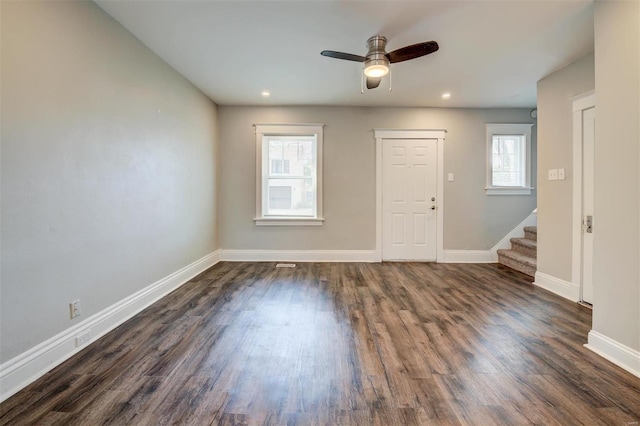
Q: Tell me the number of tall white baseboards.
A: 5